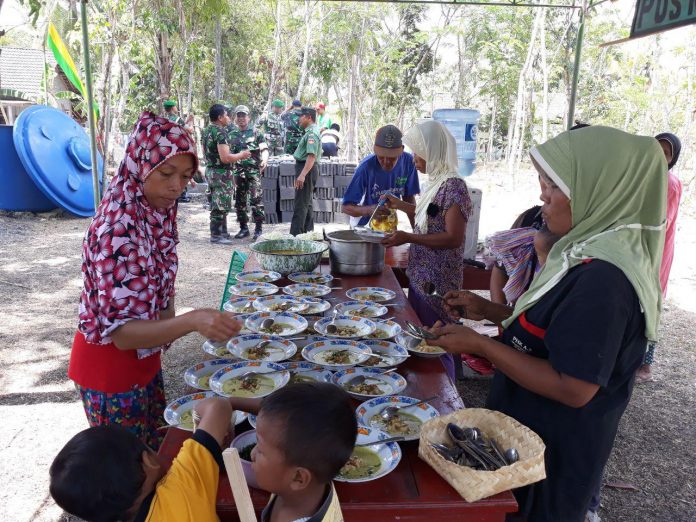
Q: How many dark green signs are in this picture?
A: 1